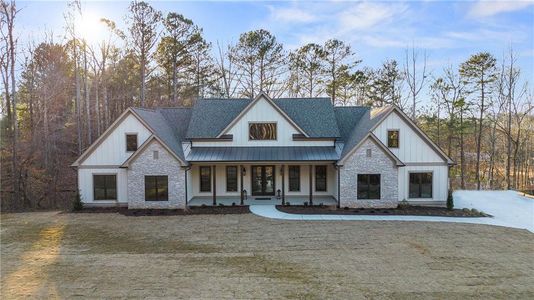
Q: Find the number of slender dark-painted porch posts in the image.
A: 4